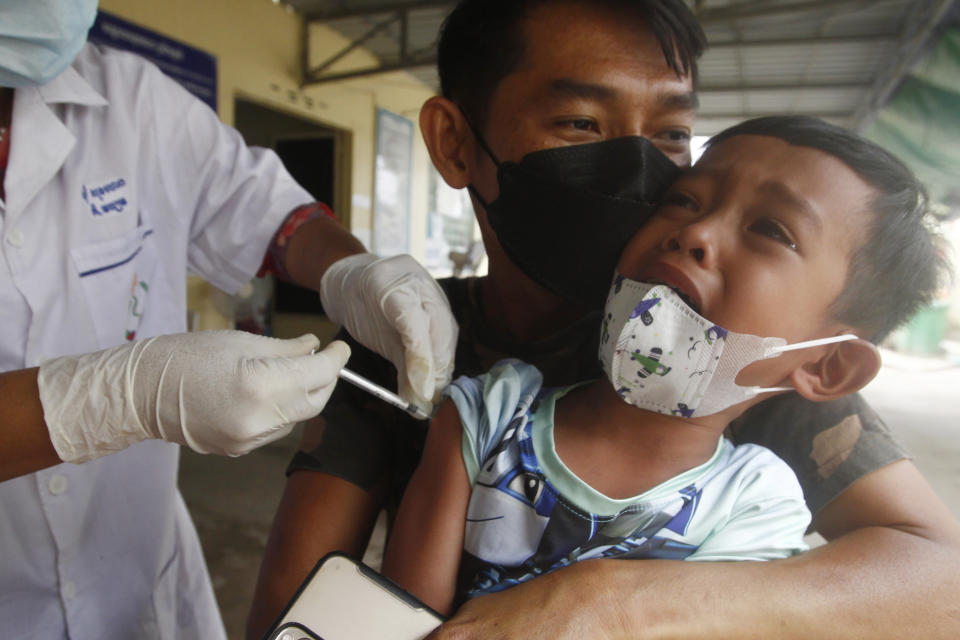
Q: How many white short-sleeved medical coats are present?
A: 1